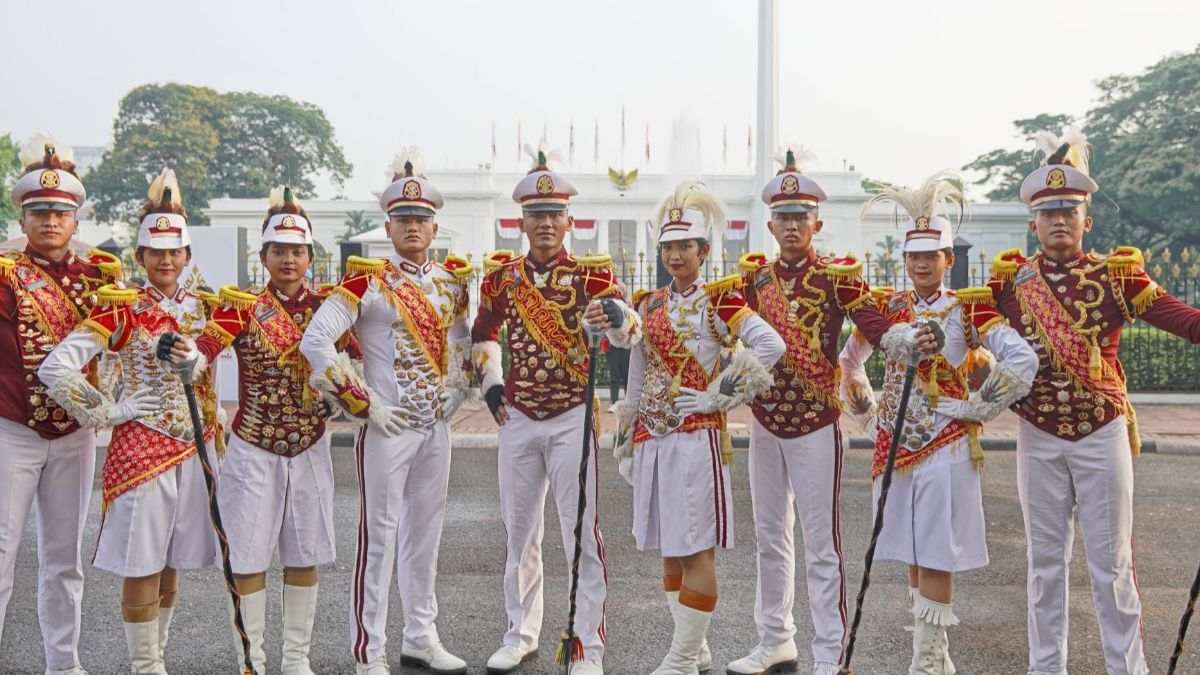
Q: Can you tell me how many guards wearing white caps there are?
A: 9